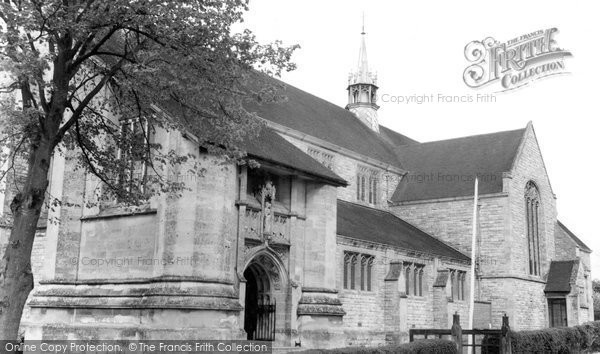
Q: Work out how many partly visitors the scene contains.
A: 0